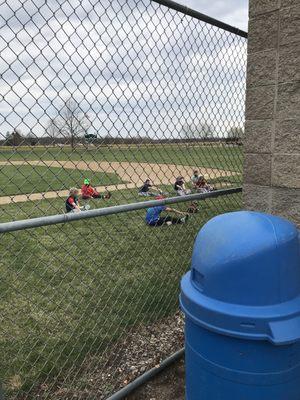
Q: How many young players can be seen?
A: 7